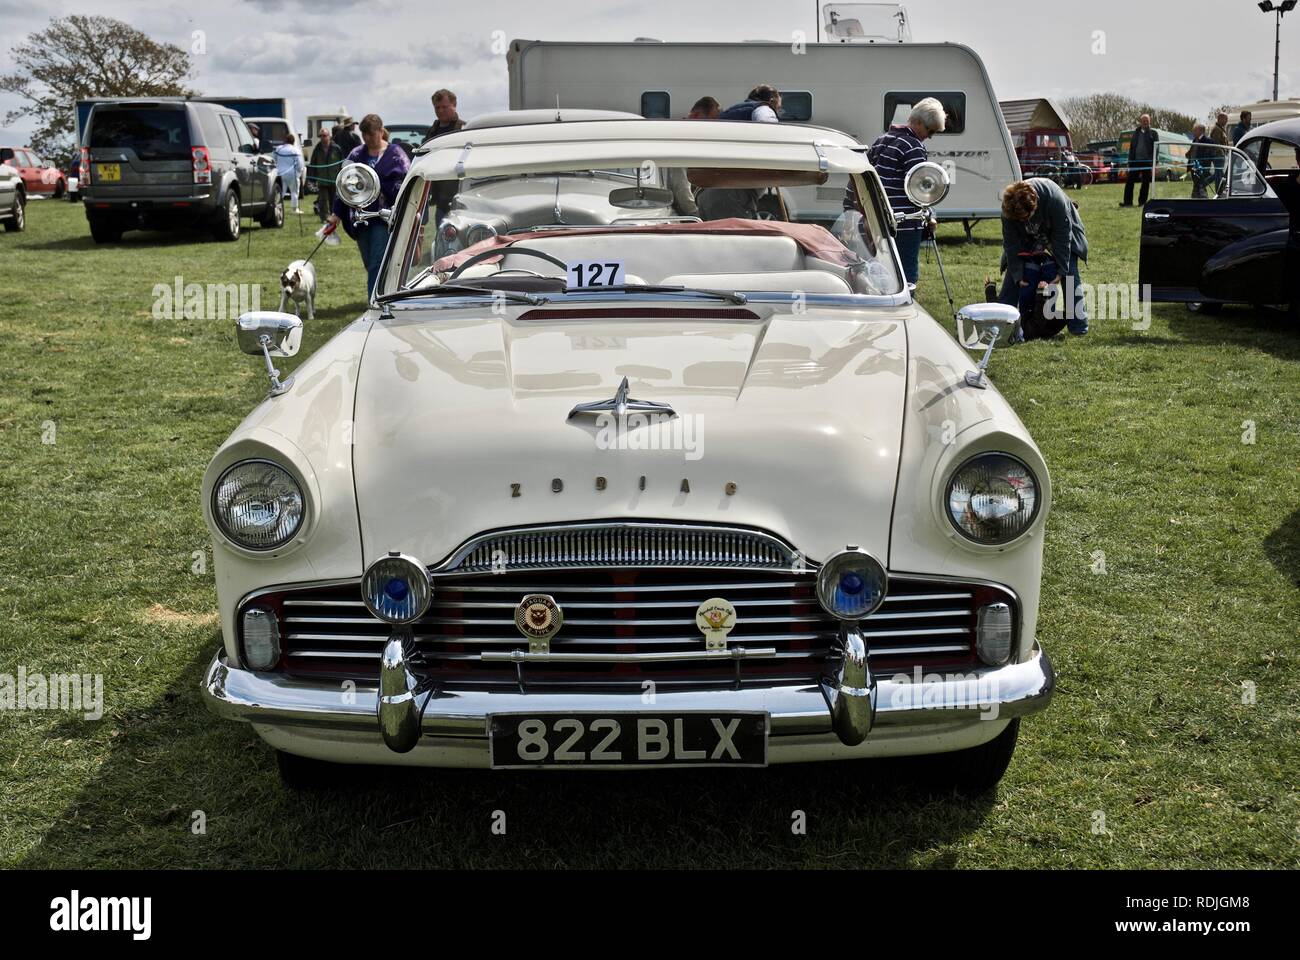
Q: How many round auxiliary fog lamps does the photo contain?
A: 2